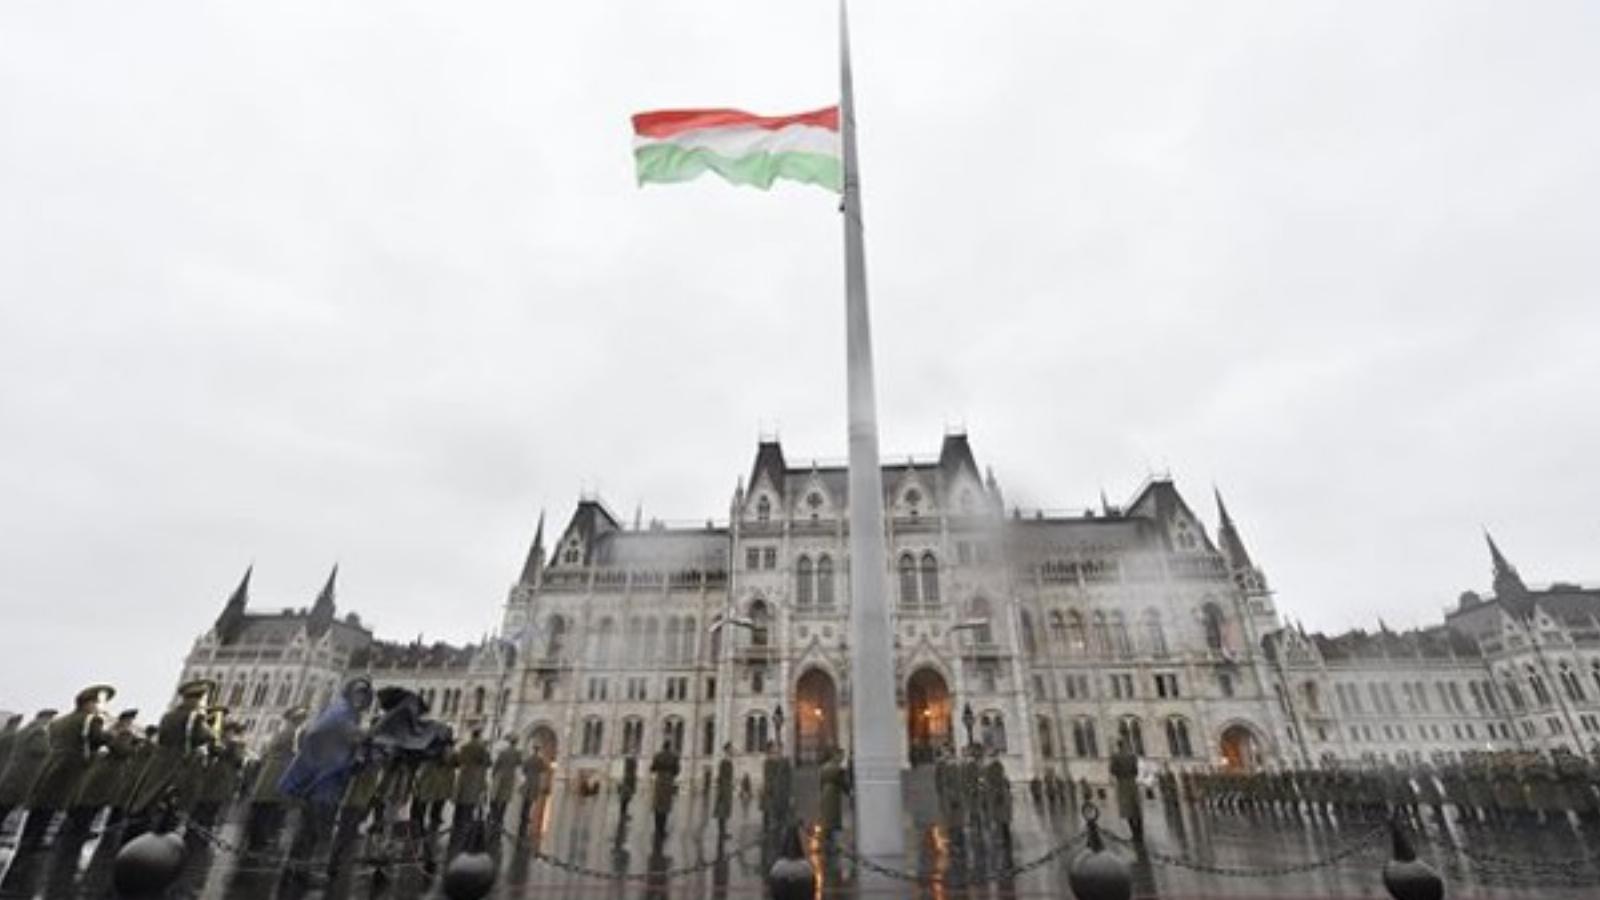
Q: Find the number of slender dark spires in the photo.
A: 5